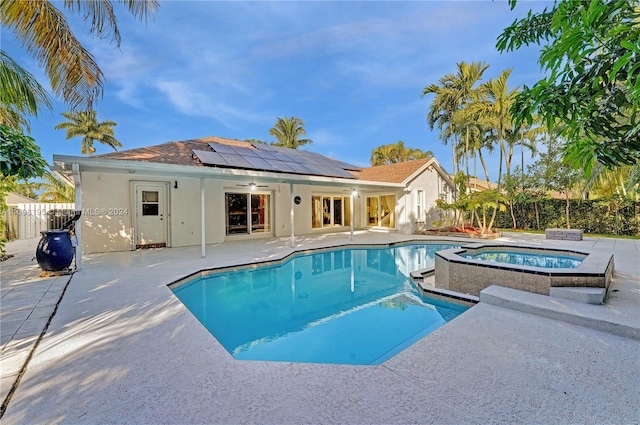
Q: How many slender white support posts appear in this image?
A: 4